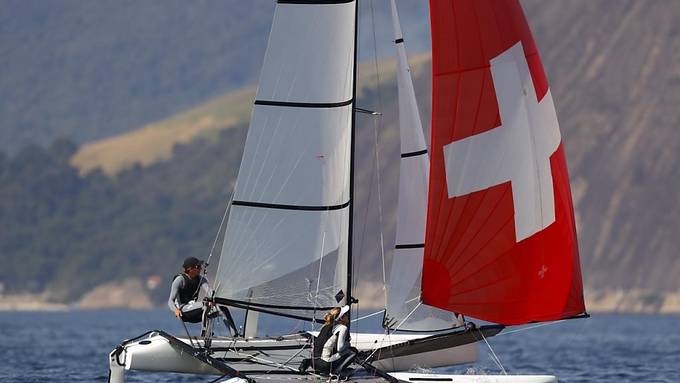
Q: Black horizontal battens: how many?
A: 6